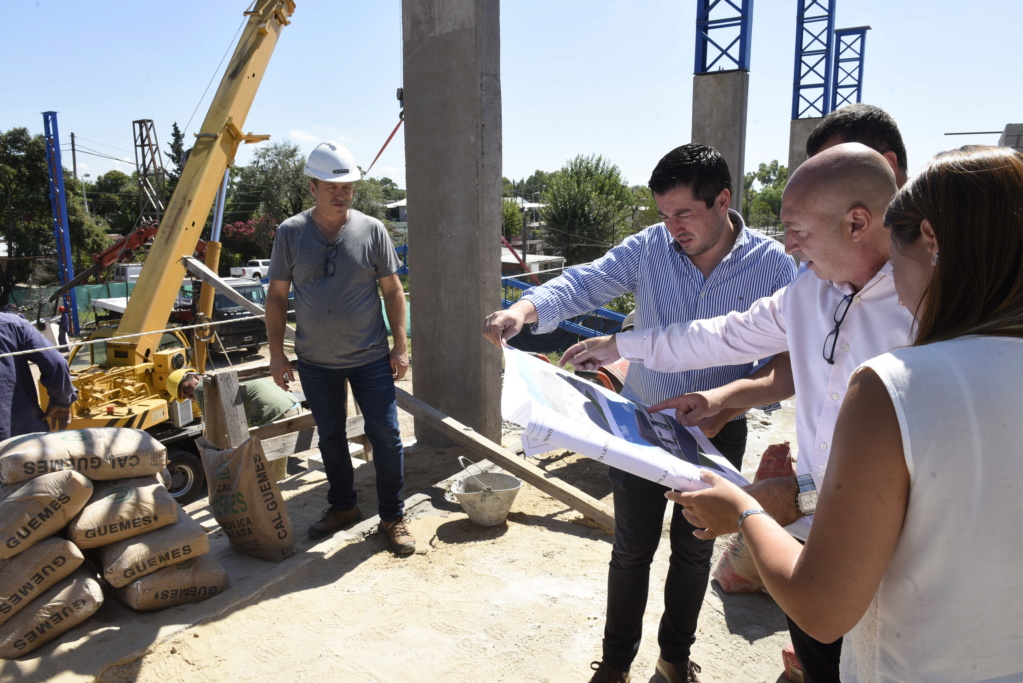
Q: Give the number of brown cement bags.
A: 8